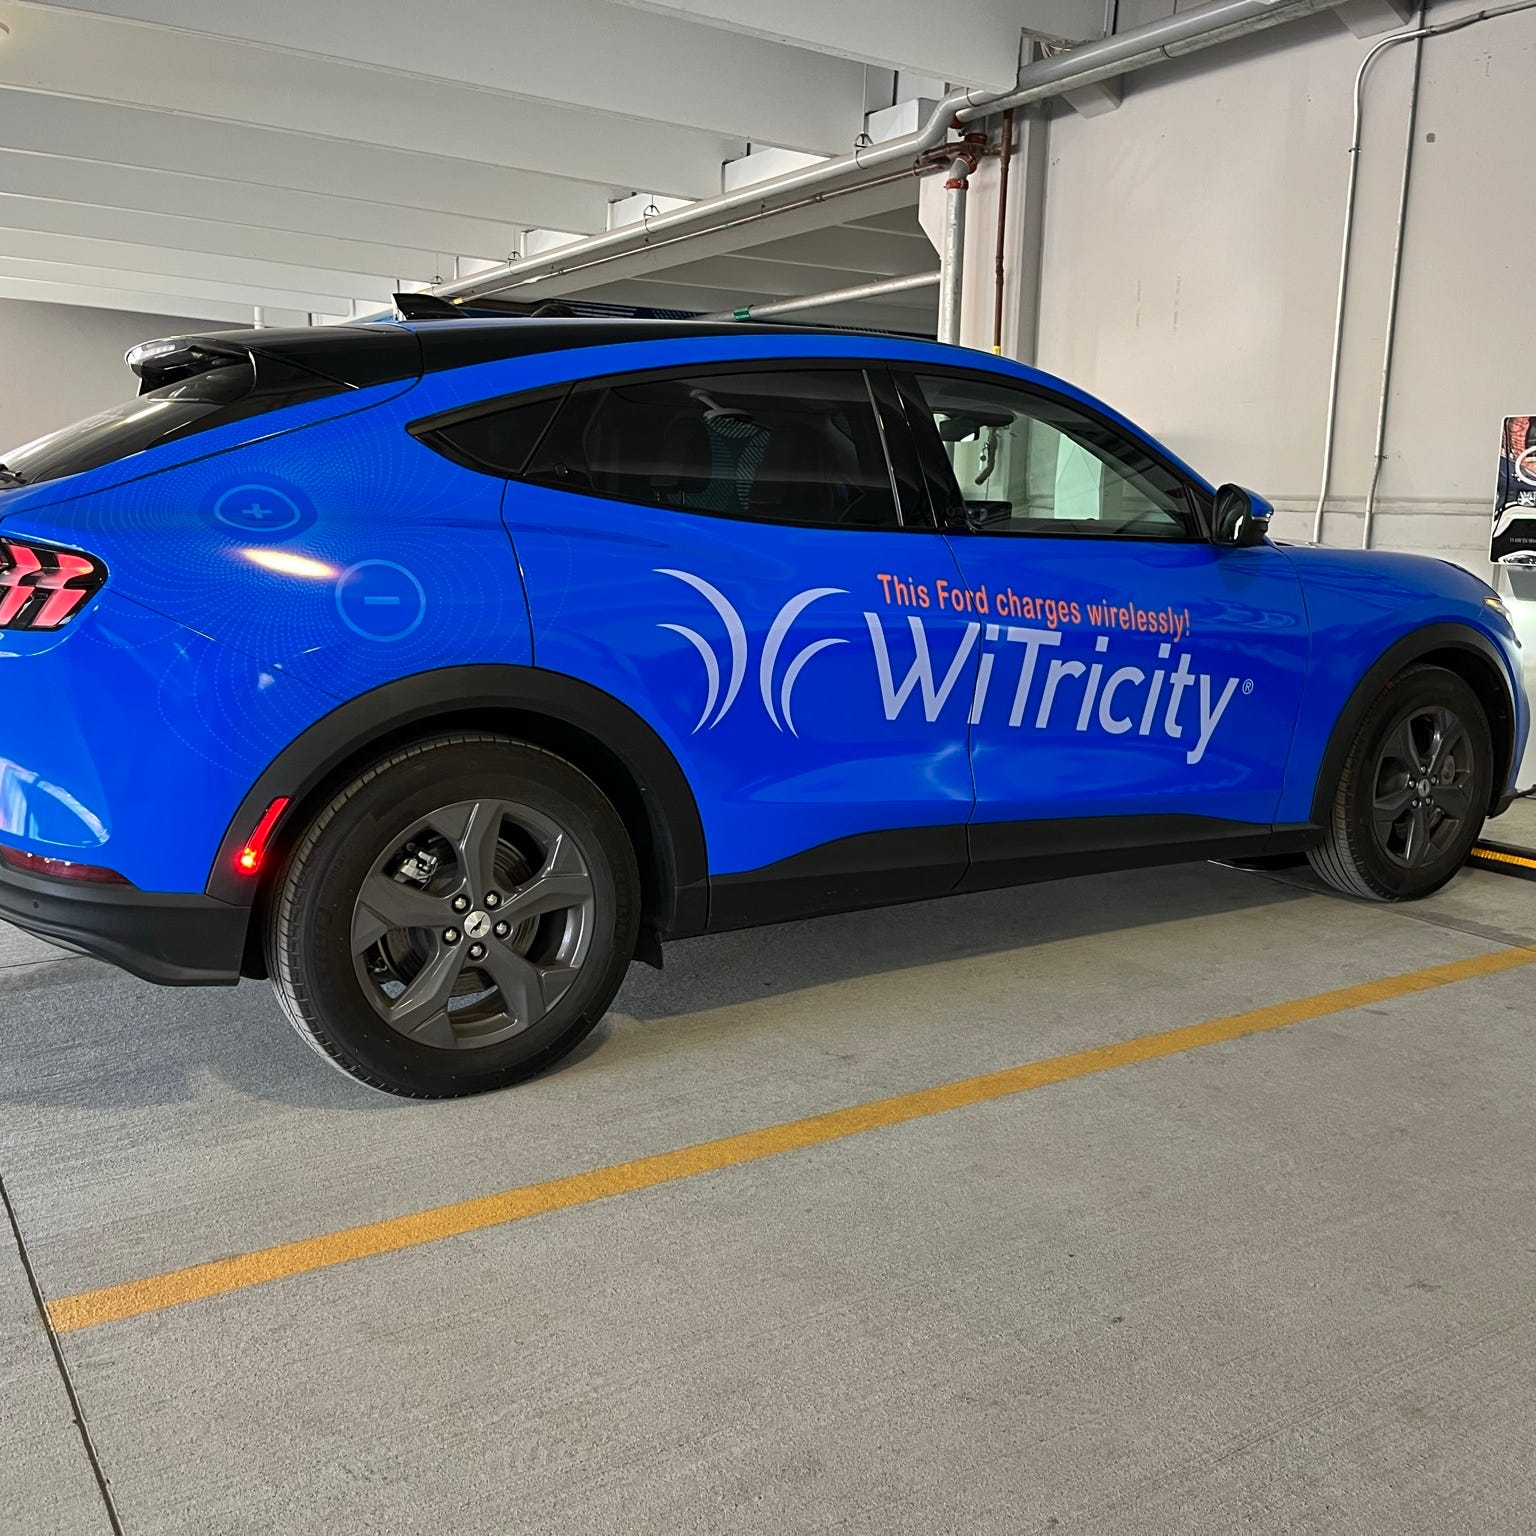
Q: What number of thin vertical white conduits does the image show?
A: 2